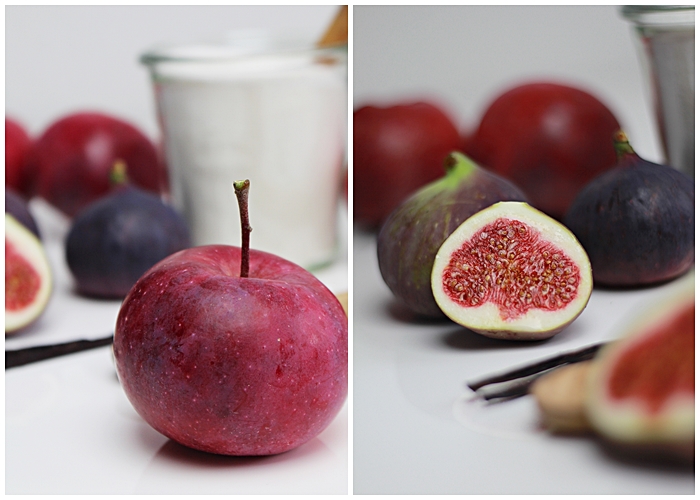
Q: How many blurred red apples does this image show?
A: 4